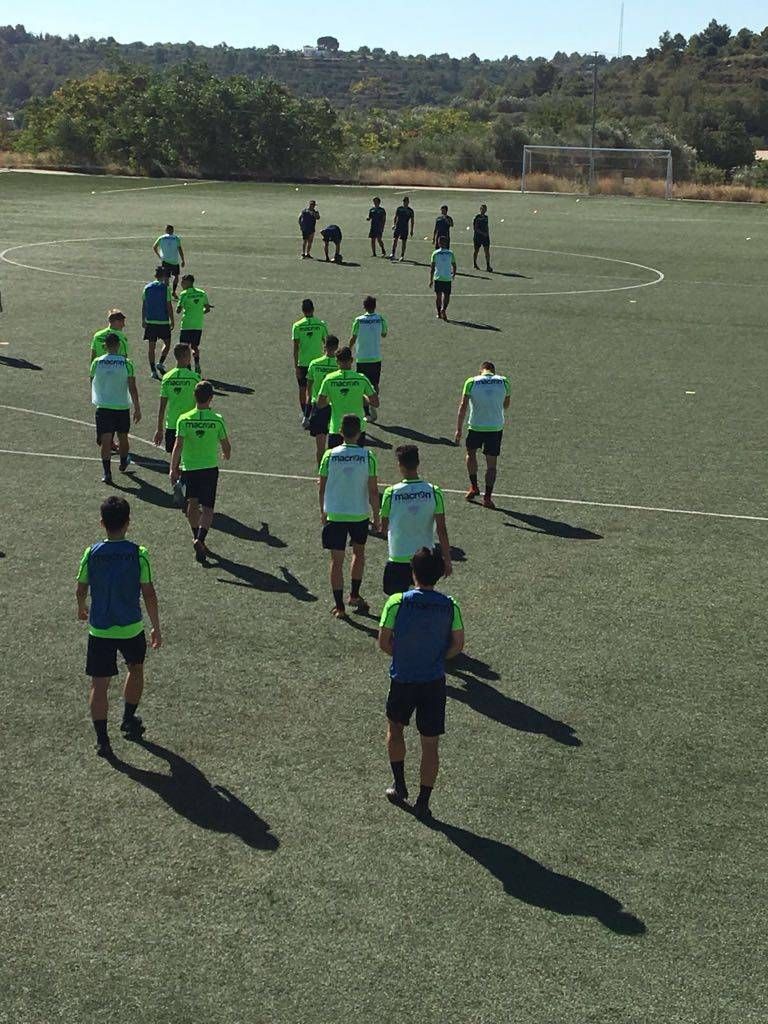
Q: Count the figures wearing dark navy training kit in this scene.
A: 6